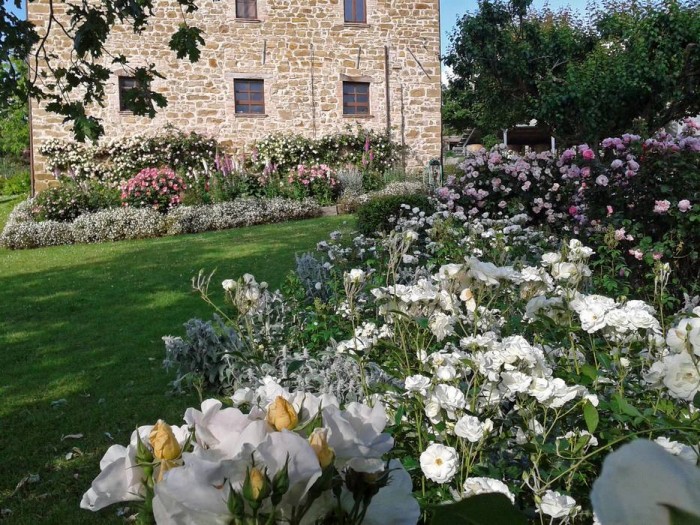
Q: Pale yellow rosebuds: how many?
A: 4